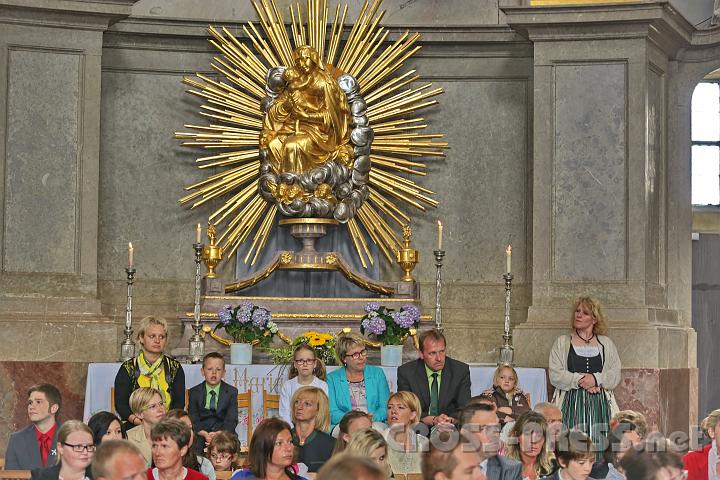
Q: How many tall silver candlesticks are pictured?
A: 4